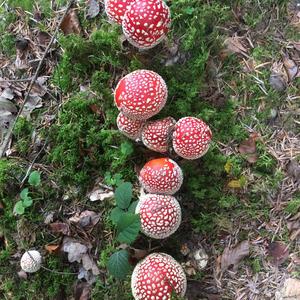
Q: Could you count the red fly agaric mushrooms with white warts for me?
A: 9